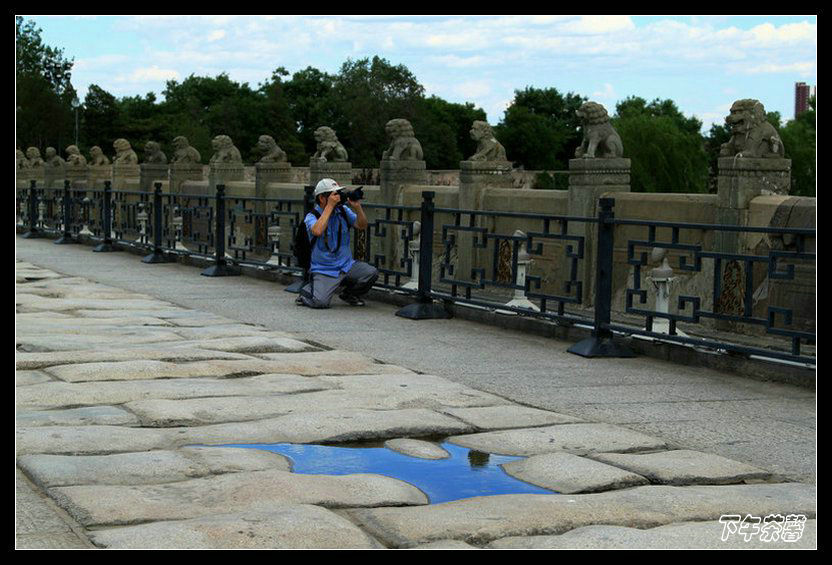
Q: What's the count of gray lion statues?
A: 15